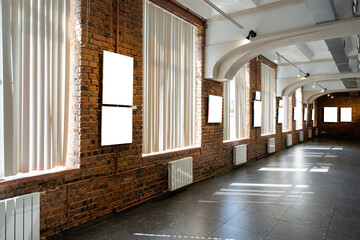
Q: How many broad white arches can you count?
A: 3